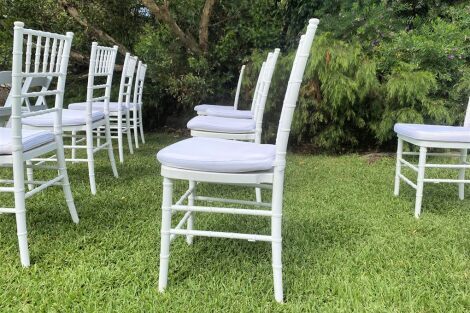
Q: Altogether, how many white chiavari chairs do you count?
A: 9